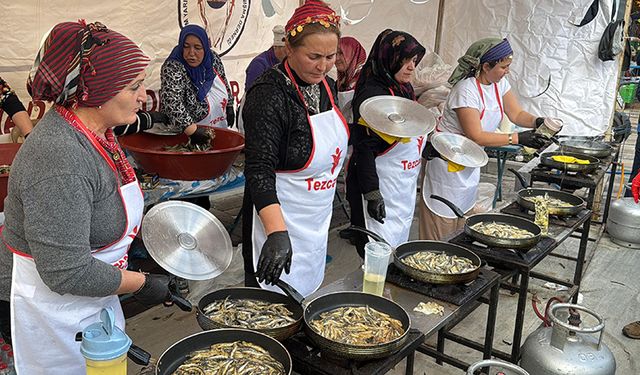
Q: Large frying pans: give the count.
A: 8